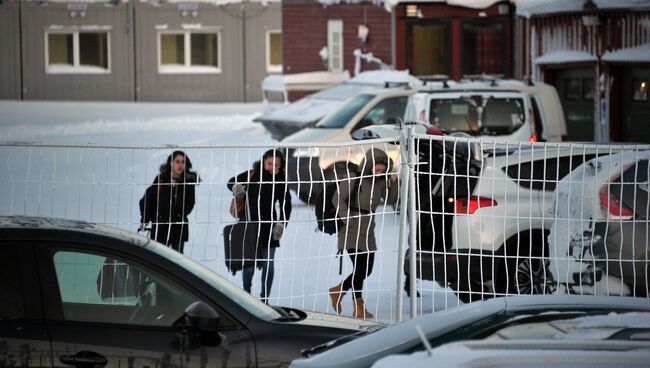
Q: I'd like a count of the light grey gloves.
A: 2